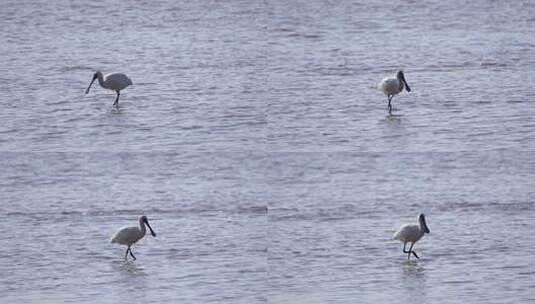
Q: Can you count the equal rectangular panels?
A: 4